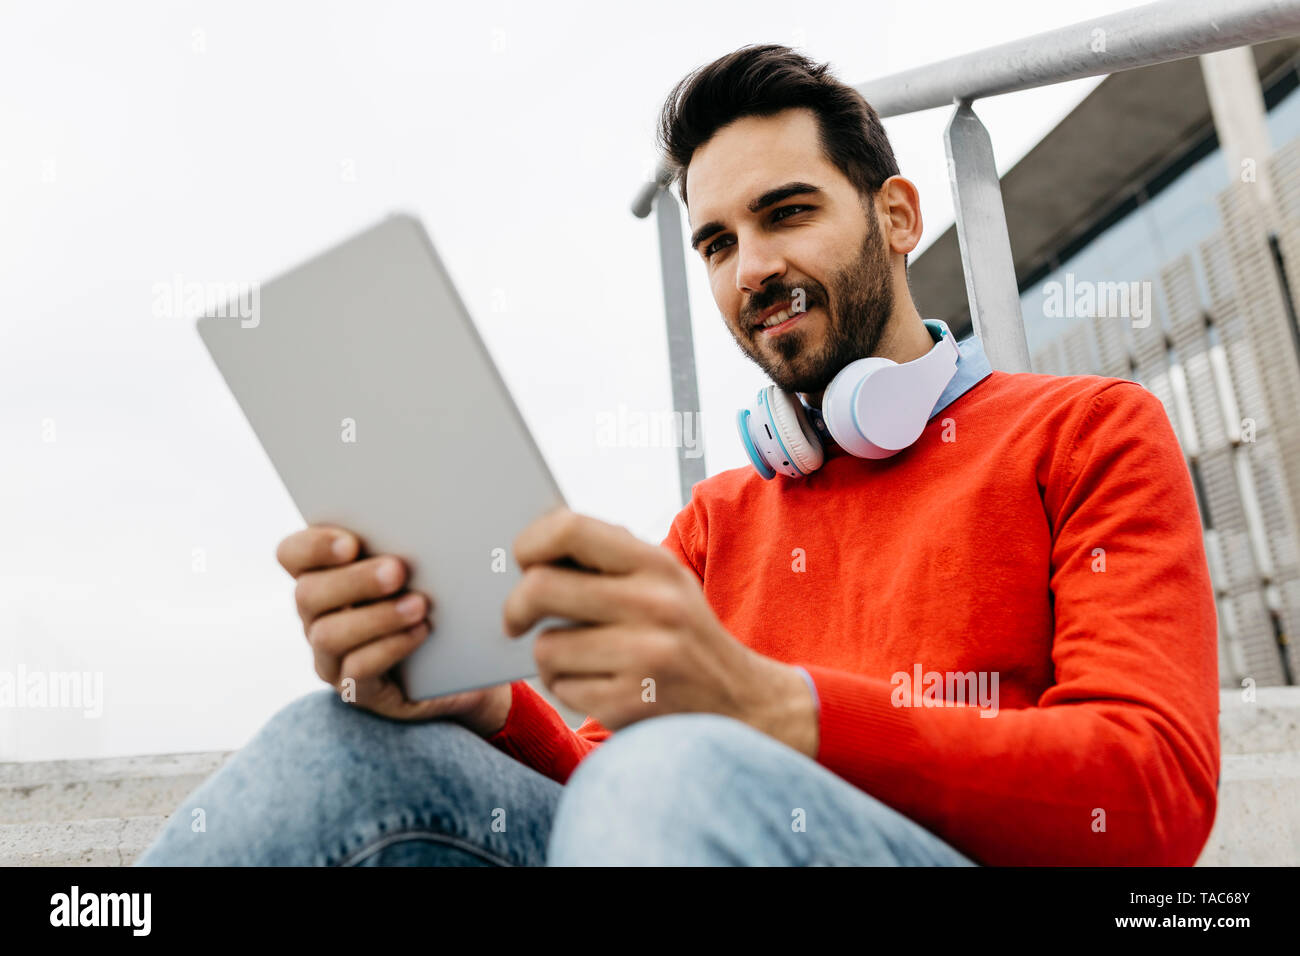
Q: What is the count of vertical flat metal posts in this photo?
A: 2